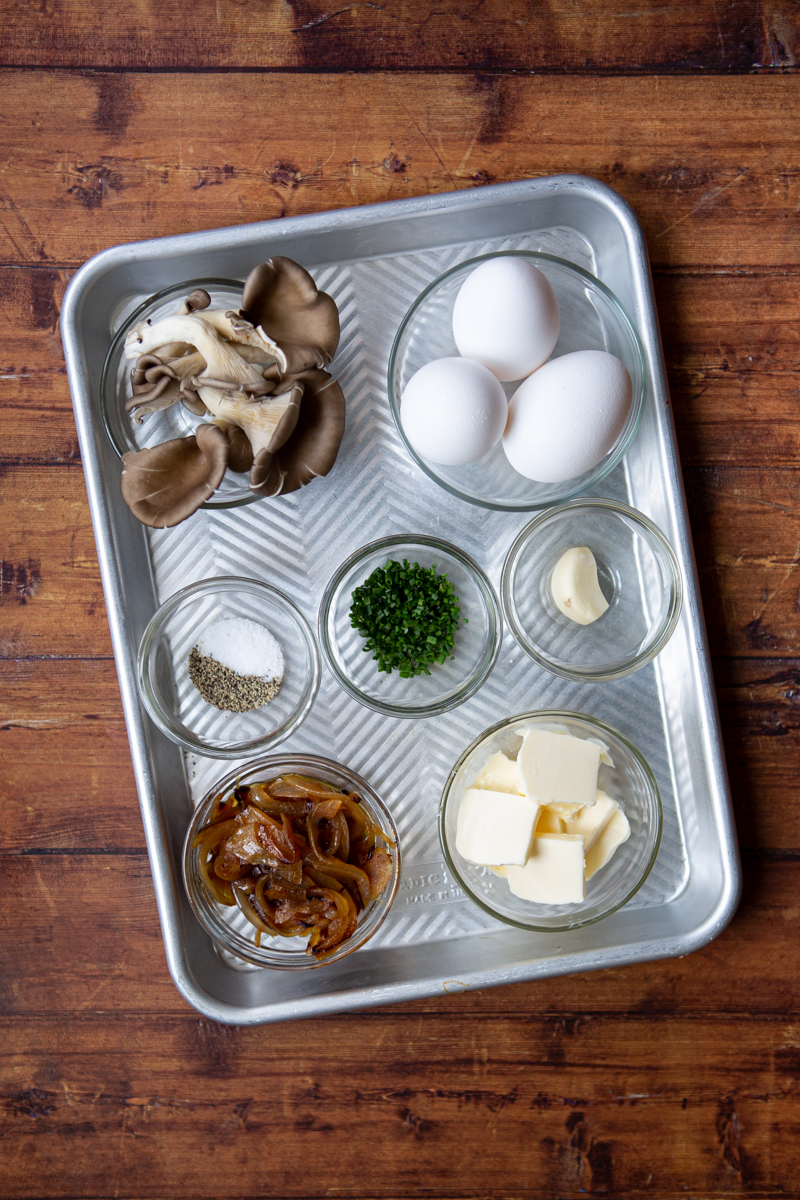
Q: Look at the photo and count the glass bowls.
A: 7